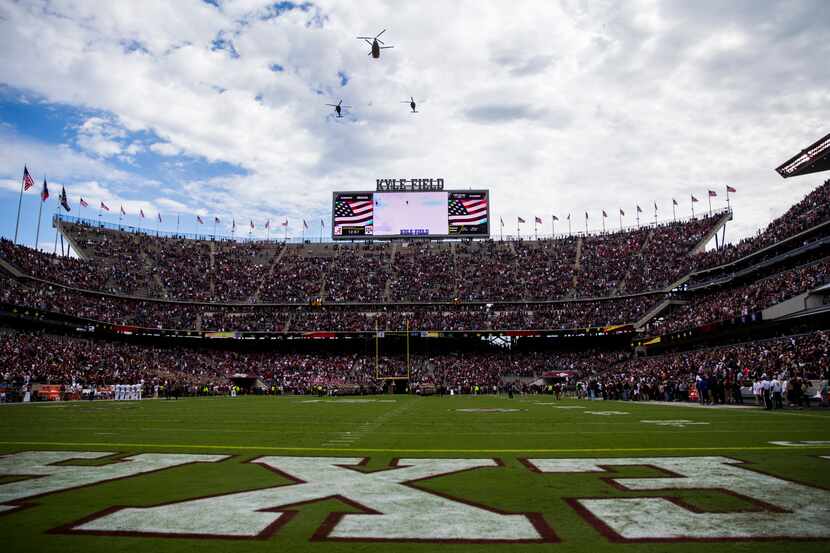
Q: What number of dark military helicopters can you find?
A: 3